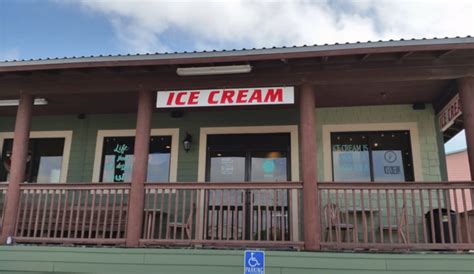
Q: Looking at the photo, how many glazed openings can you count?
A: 4